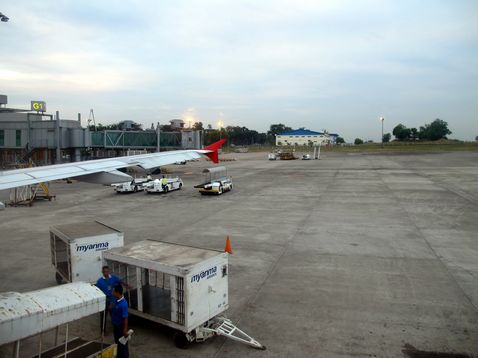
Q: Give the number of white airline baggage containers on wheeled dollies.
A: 2